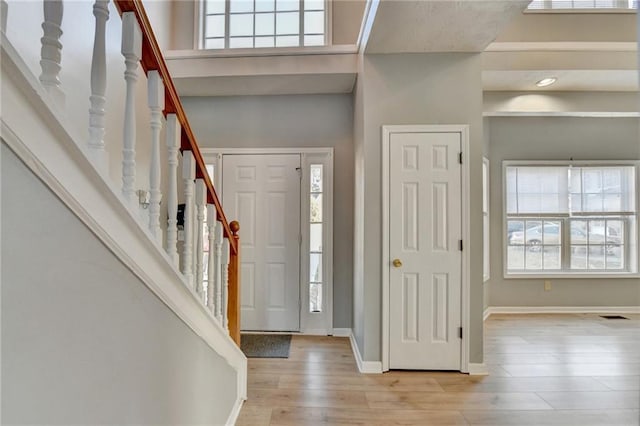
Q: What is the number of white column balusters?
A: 11